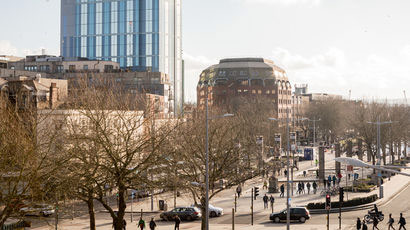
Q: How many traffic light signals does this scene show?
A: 3